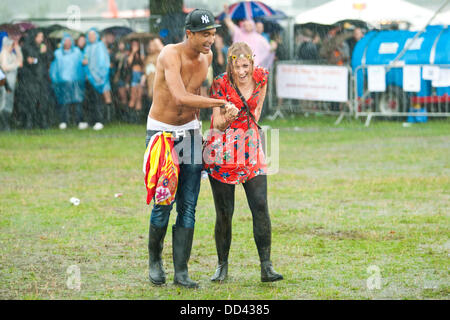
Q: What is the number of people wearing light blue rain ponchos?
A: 2